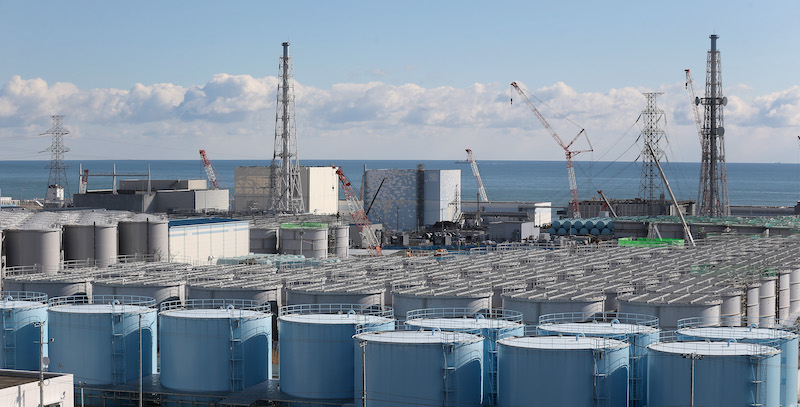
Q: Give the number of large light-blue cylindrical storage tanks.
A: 10